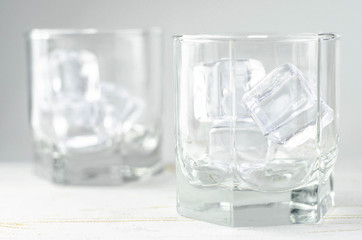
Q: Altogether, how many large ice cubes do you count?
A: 6